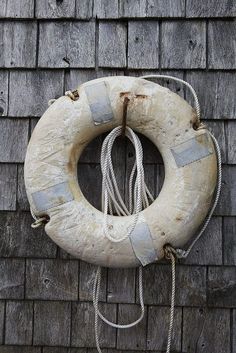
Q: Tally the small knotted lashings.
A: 4